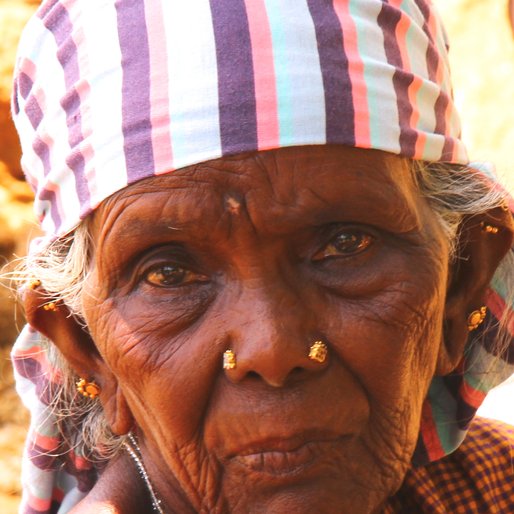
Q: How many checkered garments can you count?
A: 1